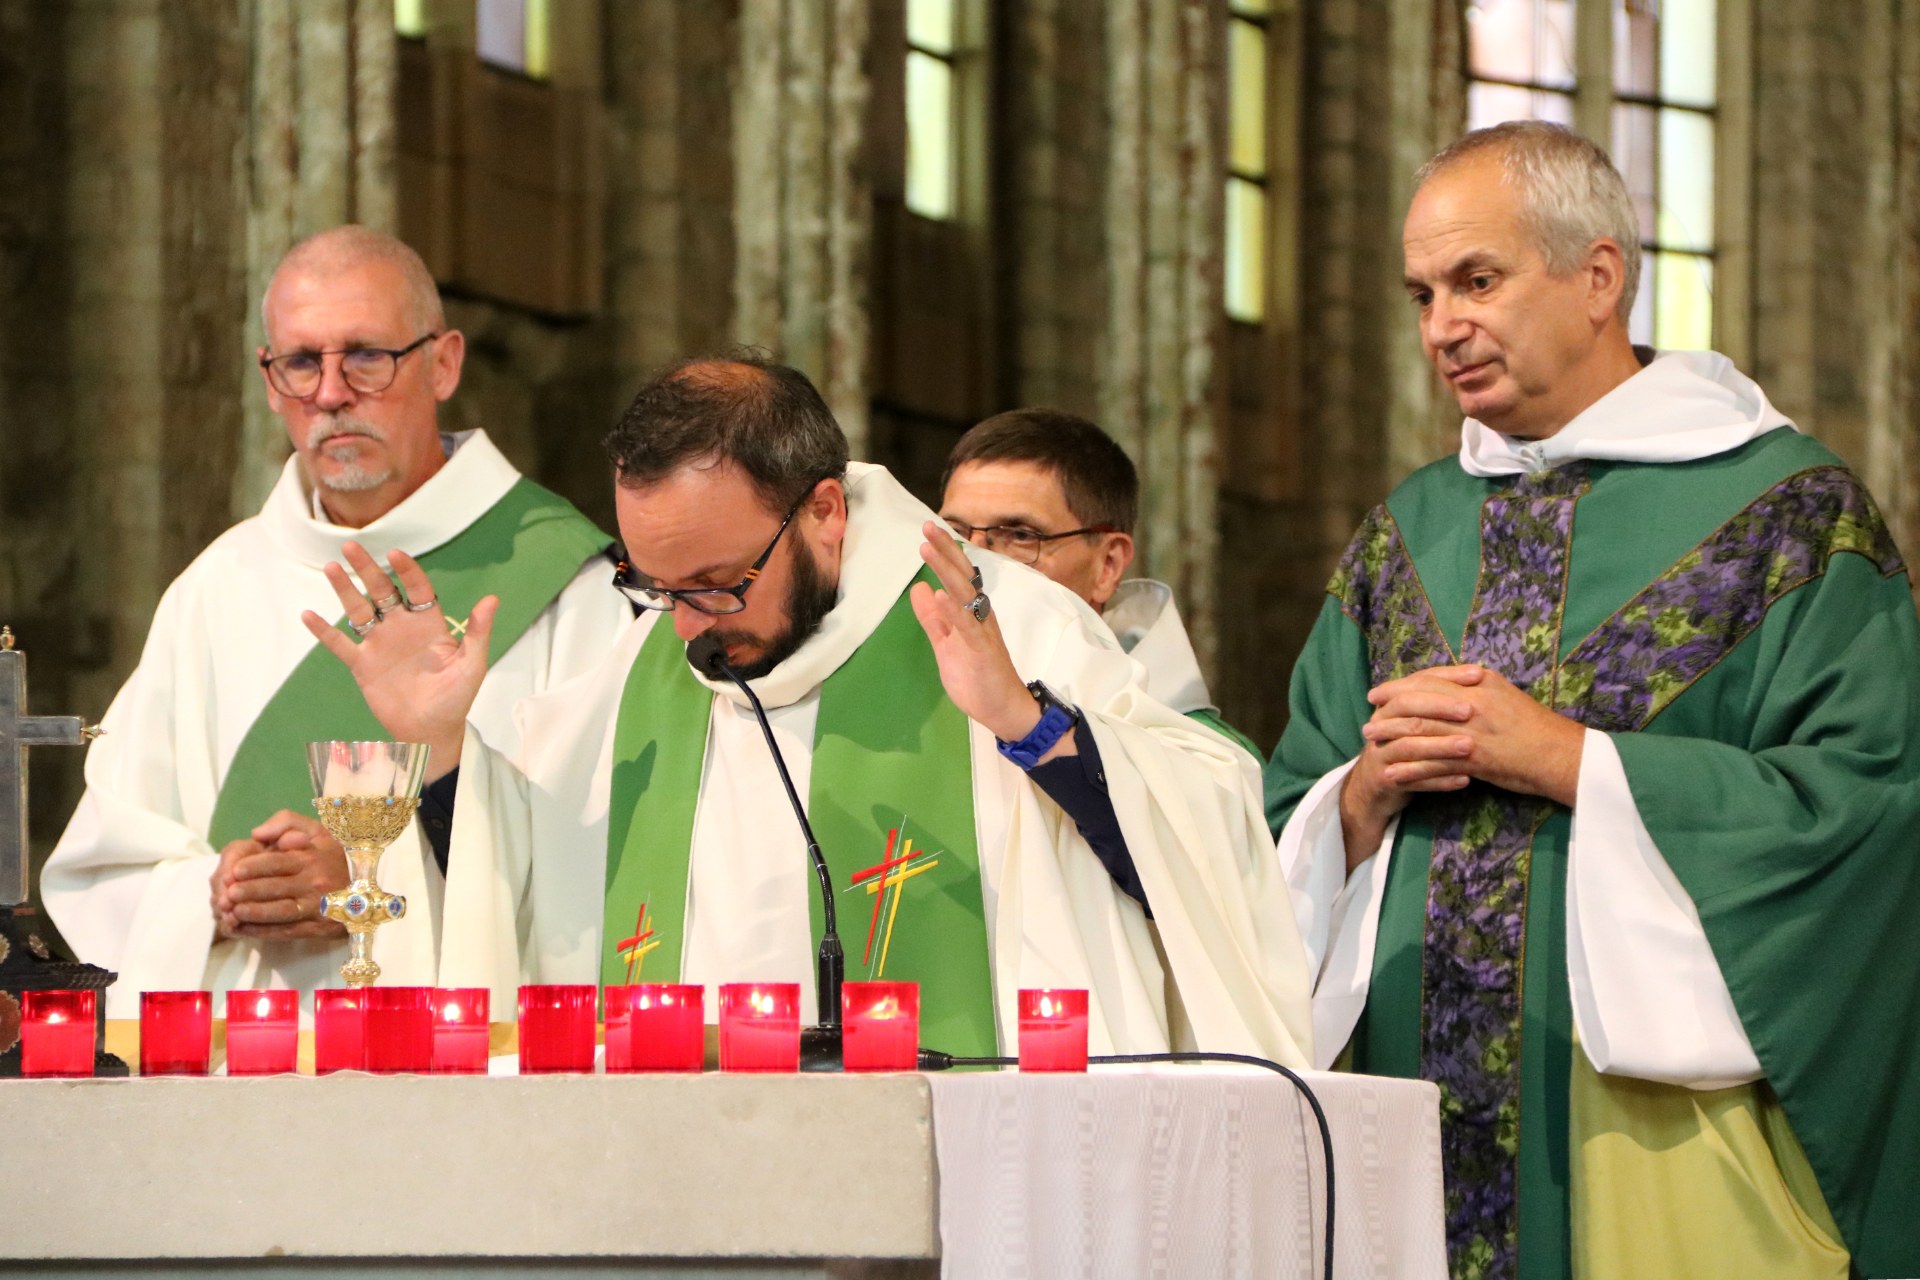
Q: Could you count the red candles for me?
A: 12